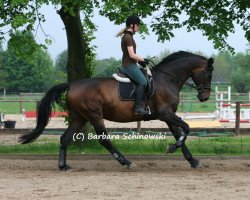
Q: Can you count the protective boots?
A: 4